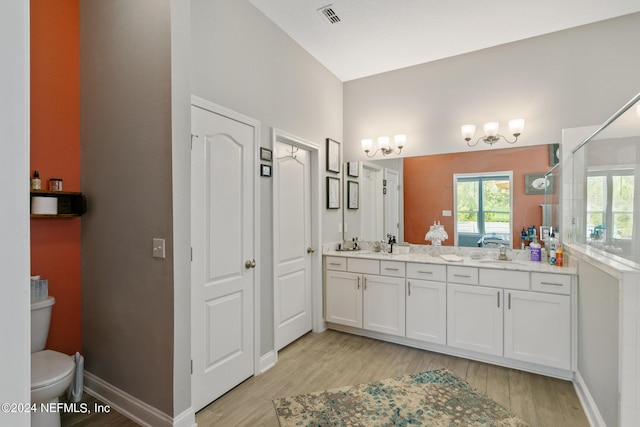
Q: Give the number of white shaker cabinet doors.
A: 5